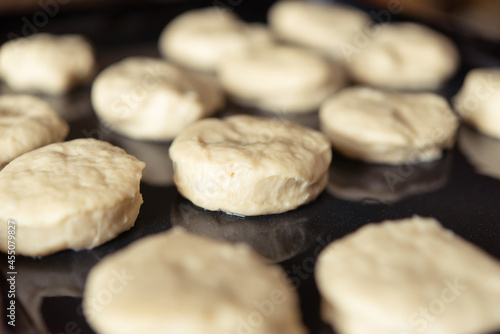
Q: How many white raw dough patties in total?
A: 13